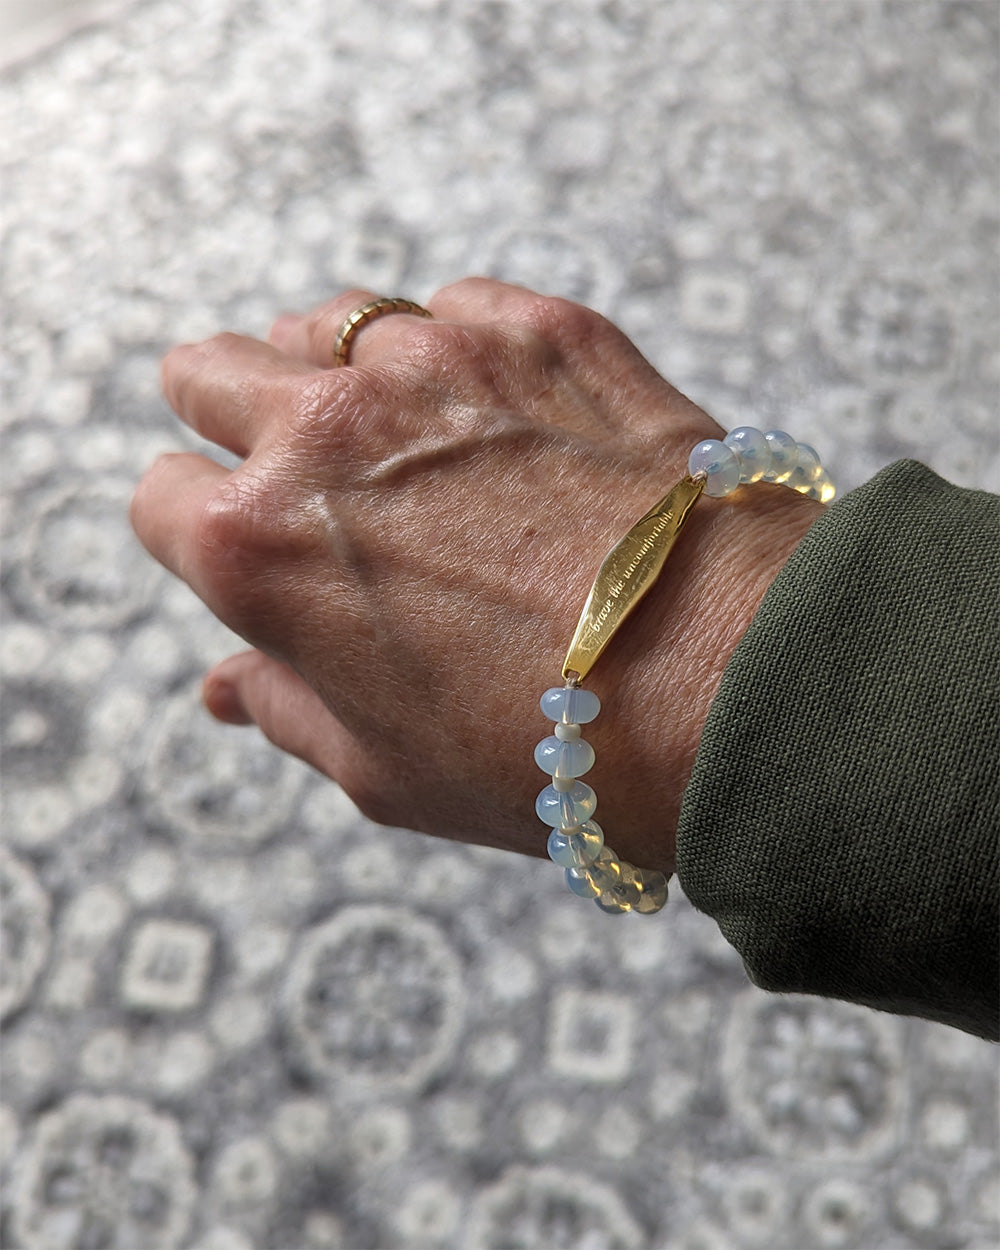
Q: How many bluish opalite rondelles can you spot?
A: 12